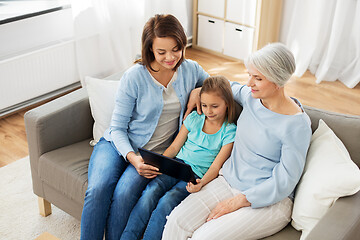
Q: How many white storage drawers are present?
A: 4